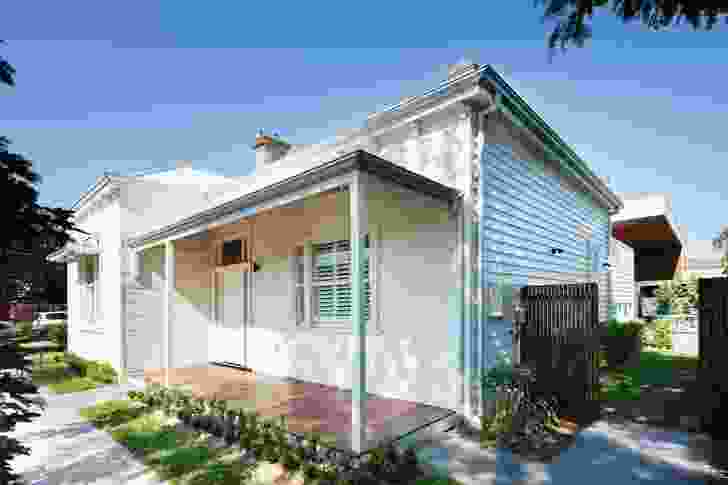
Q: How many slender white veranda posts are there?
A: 2